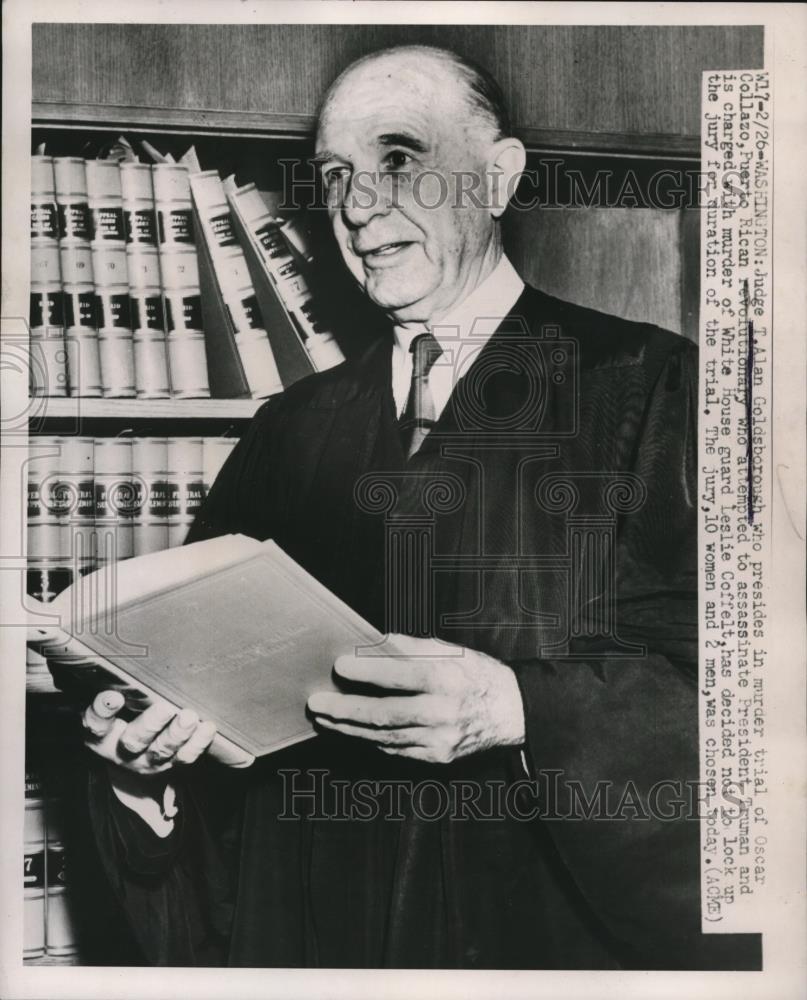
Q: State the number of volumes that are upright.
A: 13